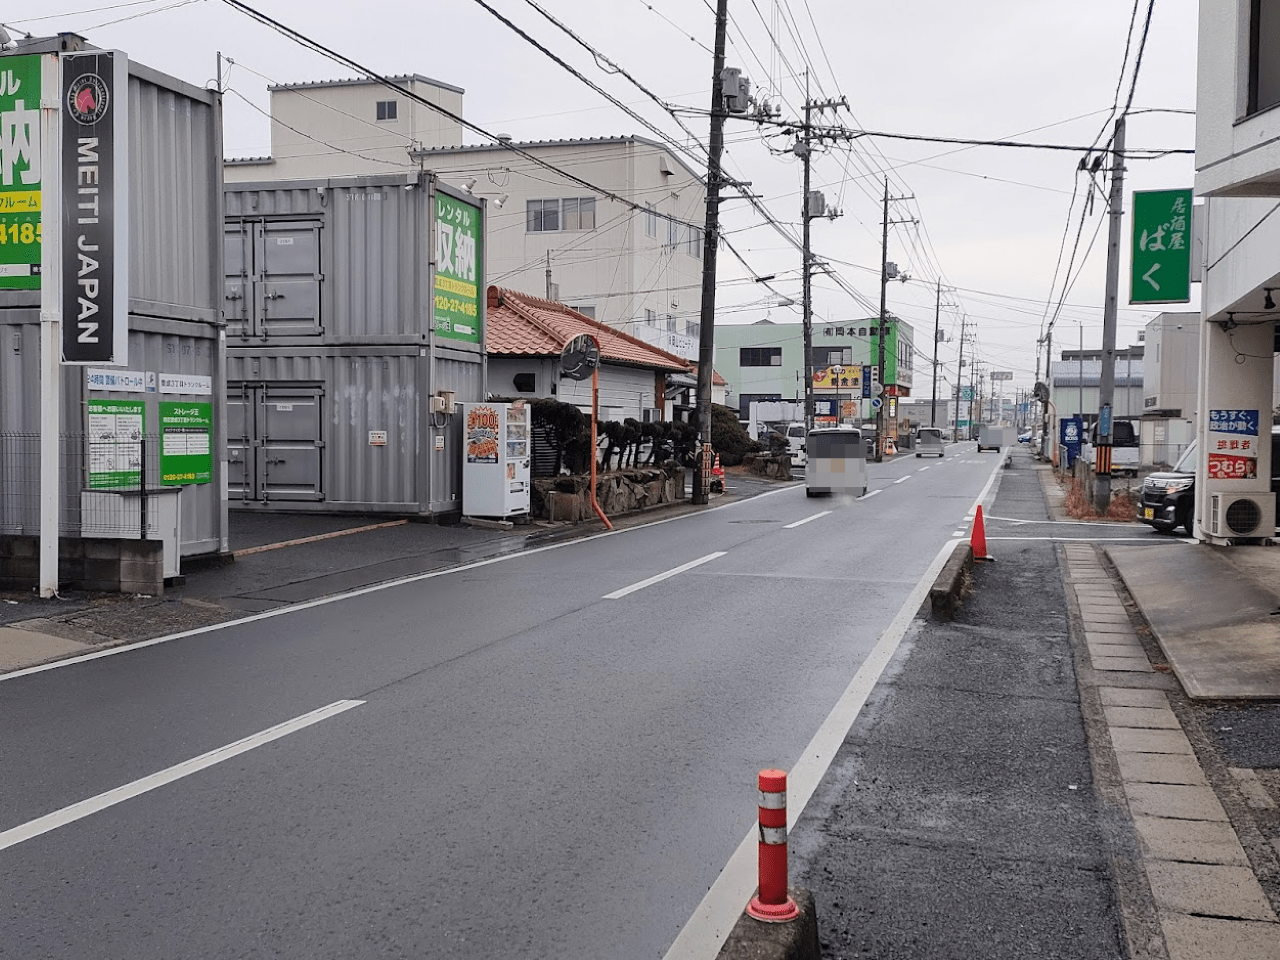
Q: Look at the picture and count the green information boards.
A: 5